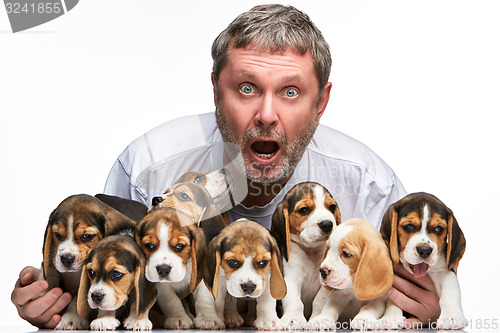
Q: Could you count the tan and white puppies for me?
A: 1